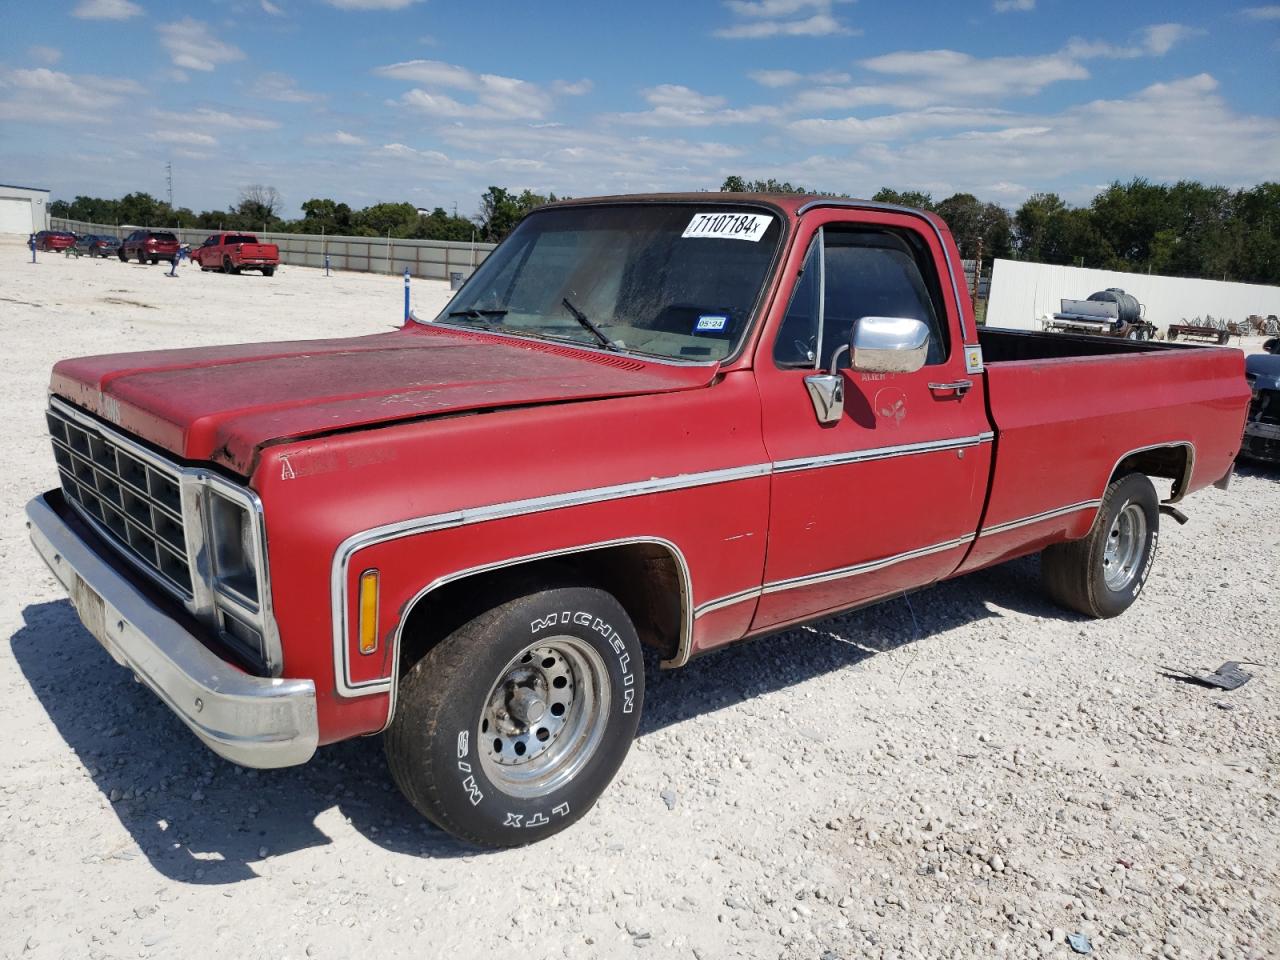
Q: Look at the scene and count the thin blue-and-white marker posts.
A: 4